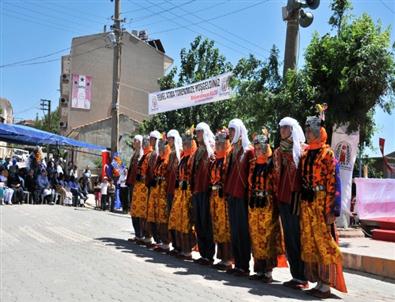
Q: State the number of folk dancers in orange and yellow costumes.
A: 6